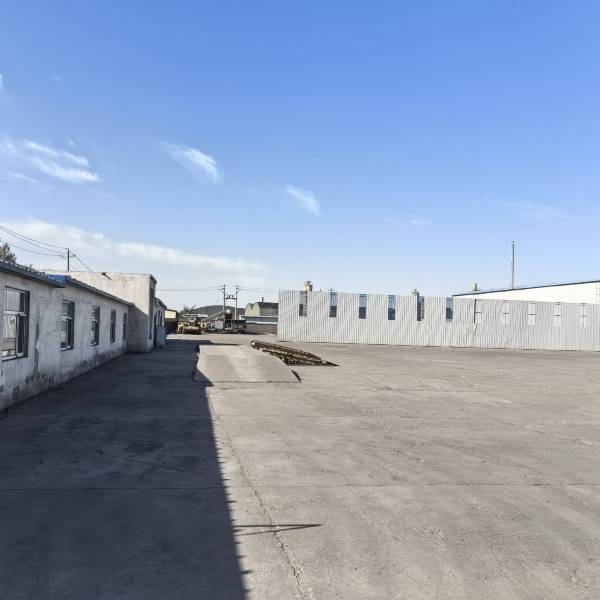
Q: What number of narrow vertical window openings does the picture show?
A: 11